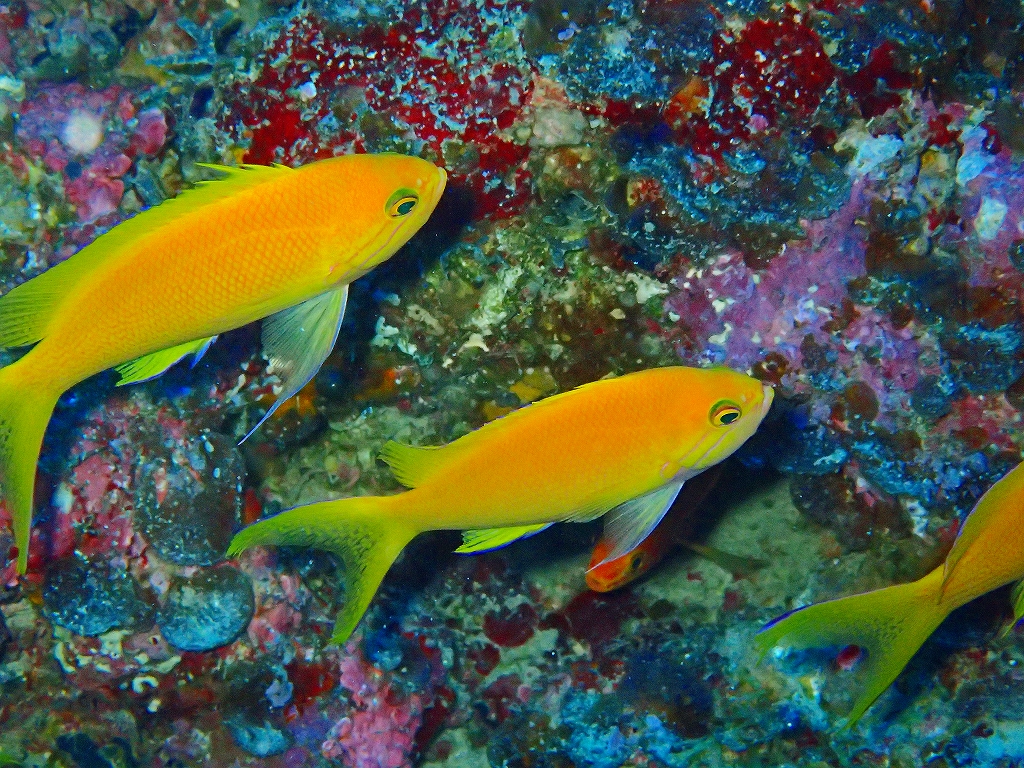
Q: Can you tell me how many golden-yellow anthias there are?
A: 3